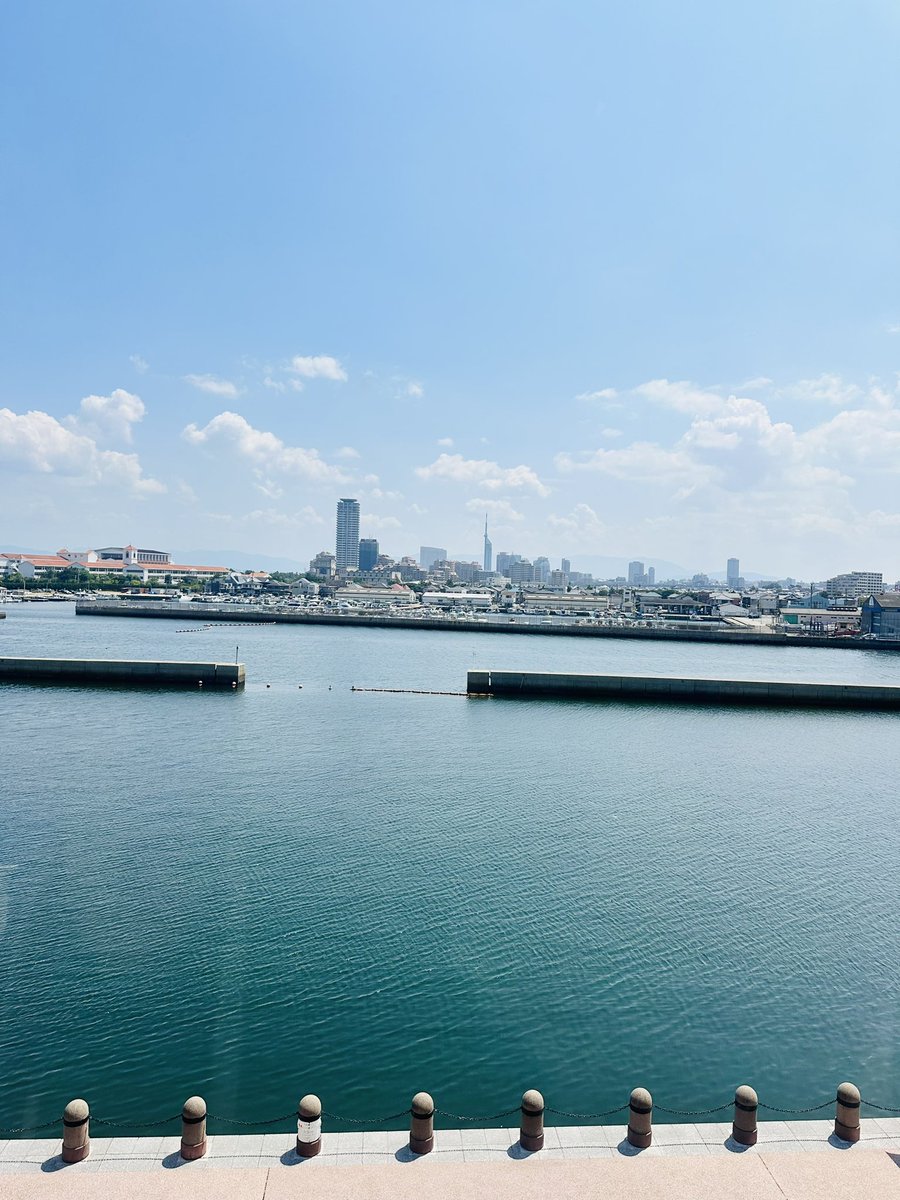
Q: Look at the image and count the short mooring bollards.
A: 8